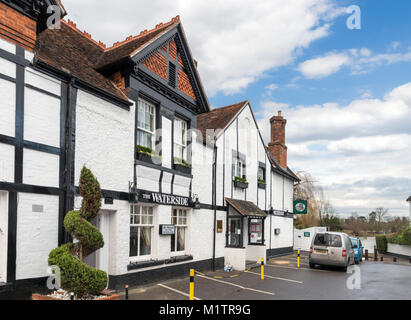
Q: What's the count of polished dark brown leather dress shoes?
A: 0